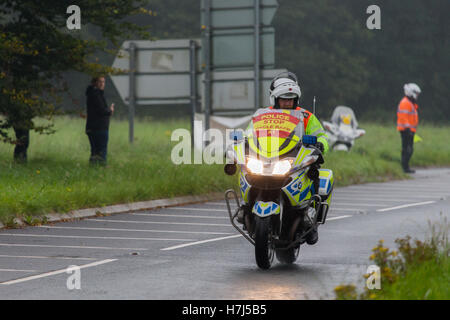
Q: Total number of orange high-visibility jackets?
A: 1